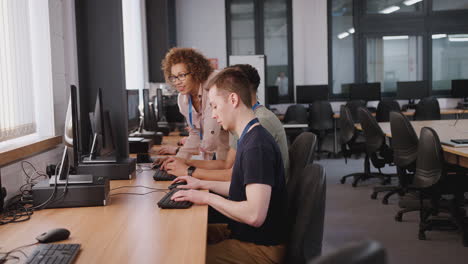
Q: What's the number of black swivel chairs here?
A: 12